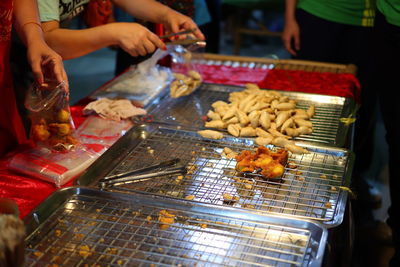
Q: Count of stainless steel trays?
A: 3